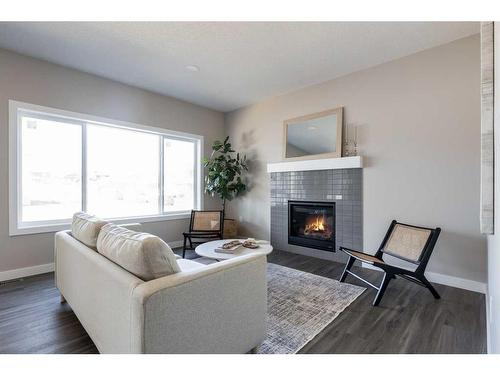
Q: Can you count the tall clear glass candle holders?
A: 2